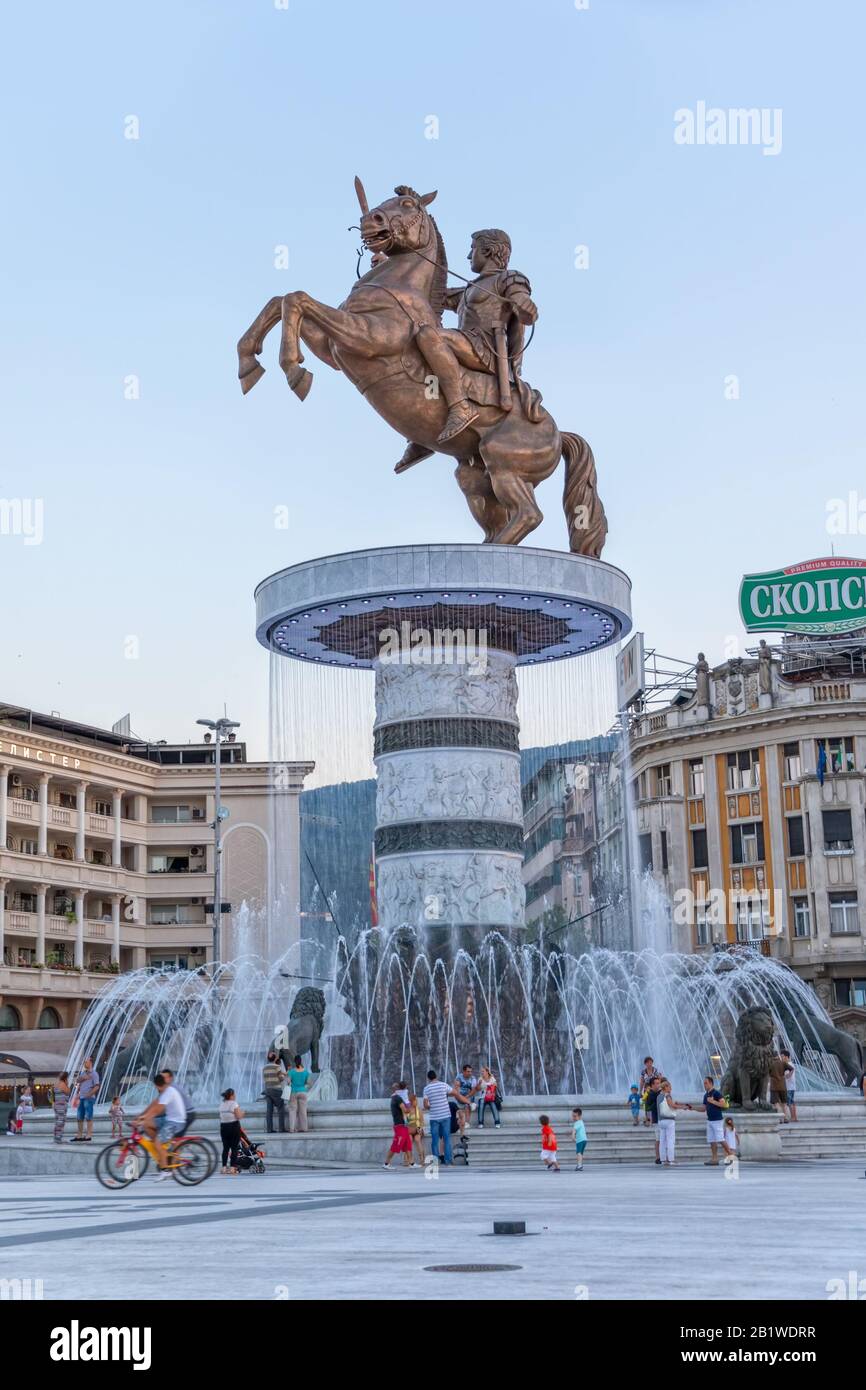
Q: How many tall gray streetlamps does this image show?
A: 1